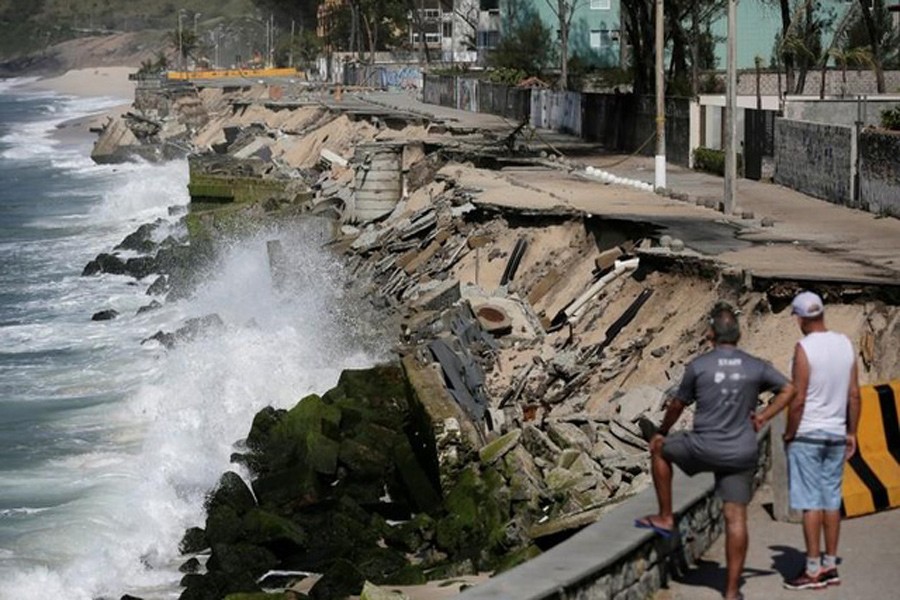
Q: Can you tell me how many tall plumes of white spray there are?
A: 1